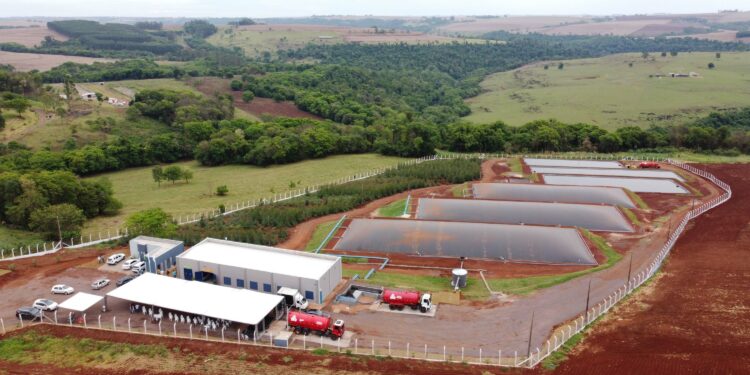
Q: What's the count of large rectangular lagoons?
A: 6